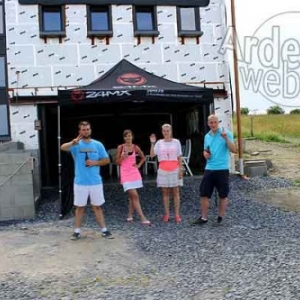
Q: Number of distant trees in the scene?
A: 3